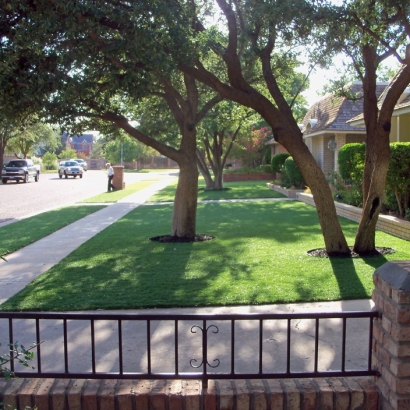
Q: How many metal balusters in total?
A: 14